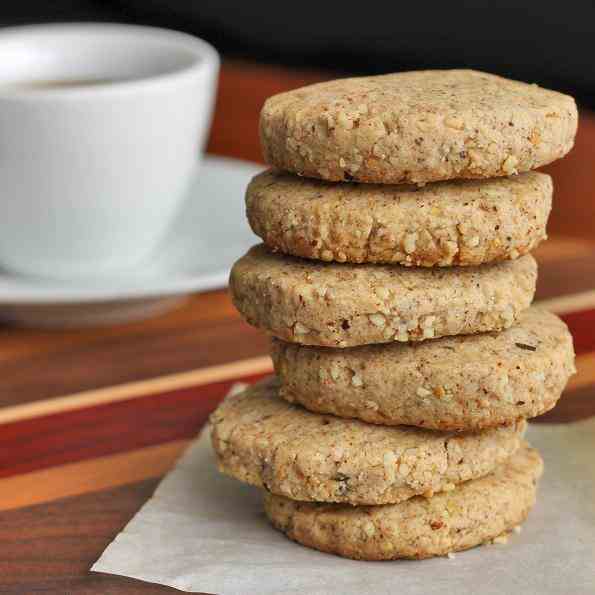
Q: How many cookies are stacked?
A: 6